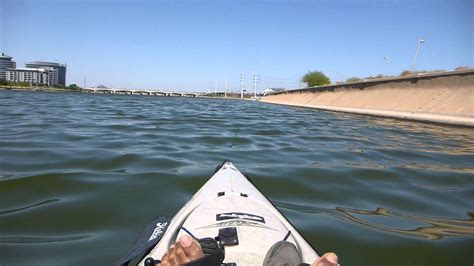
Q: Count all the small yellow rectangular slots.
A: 0